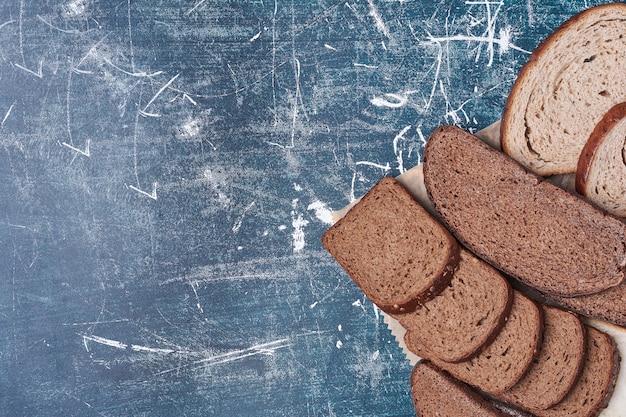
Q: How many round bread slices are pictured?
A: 2